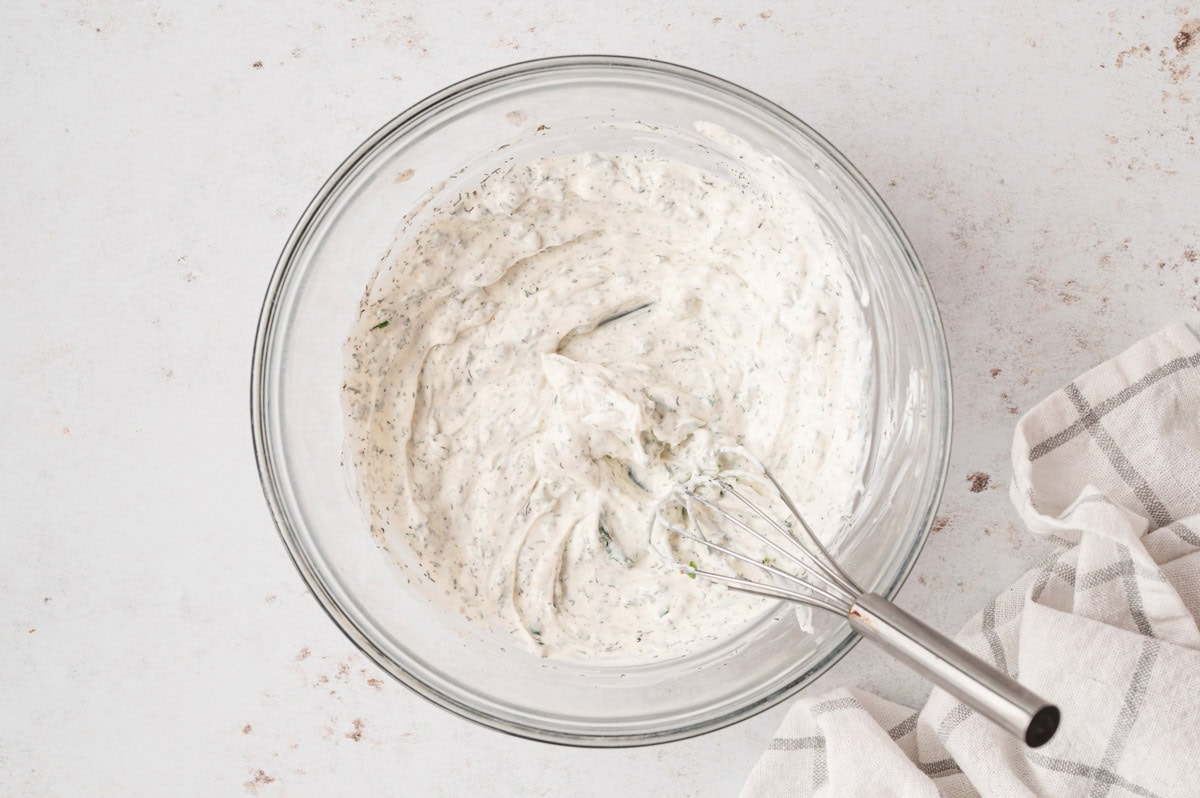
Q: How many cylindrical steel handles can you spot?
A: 1